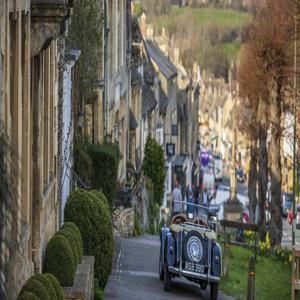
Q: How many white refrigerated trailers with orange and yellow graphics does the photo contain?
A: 0